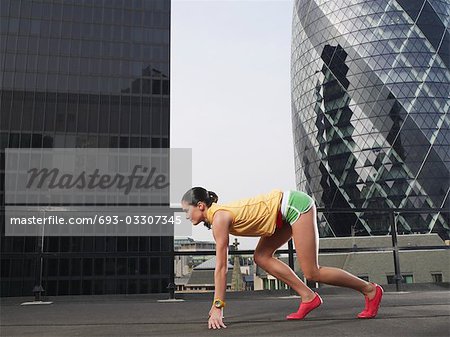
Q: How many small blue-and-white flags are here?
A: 0